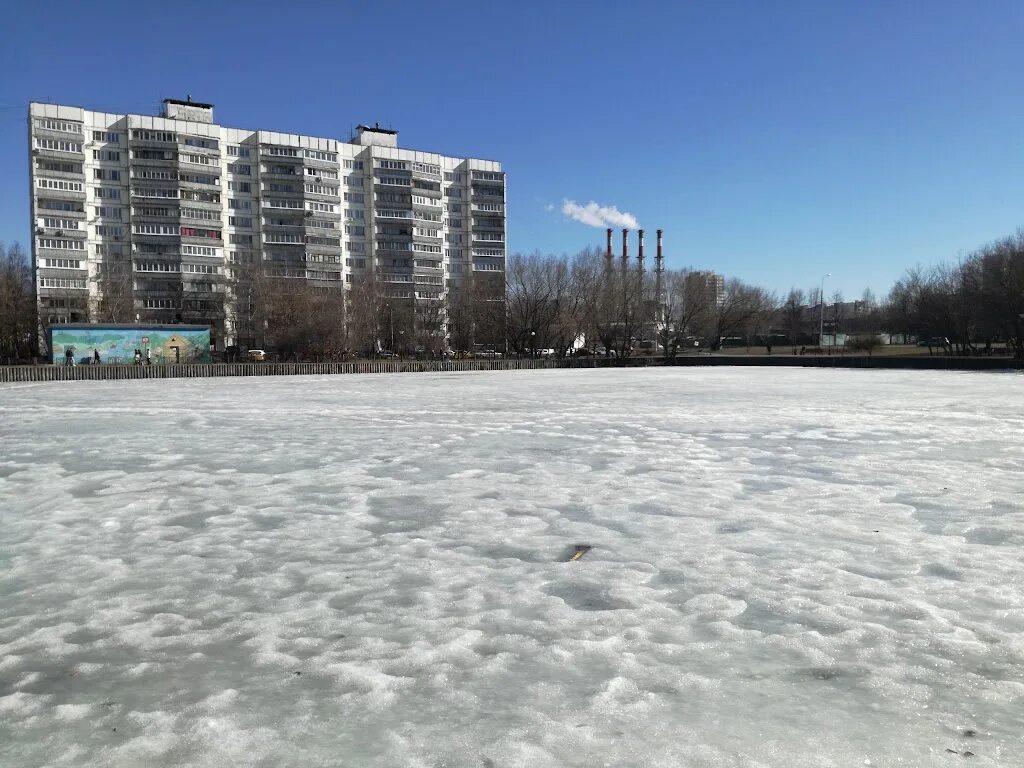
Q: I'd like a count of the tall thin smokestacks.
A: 4